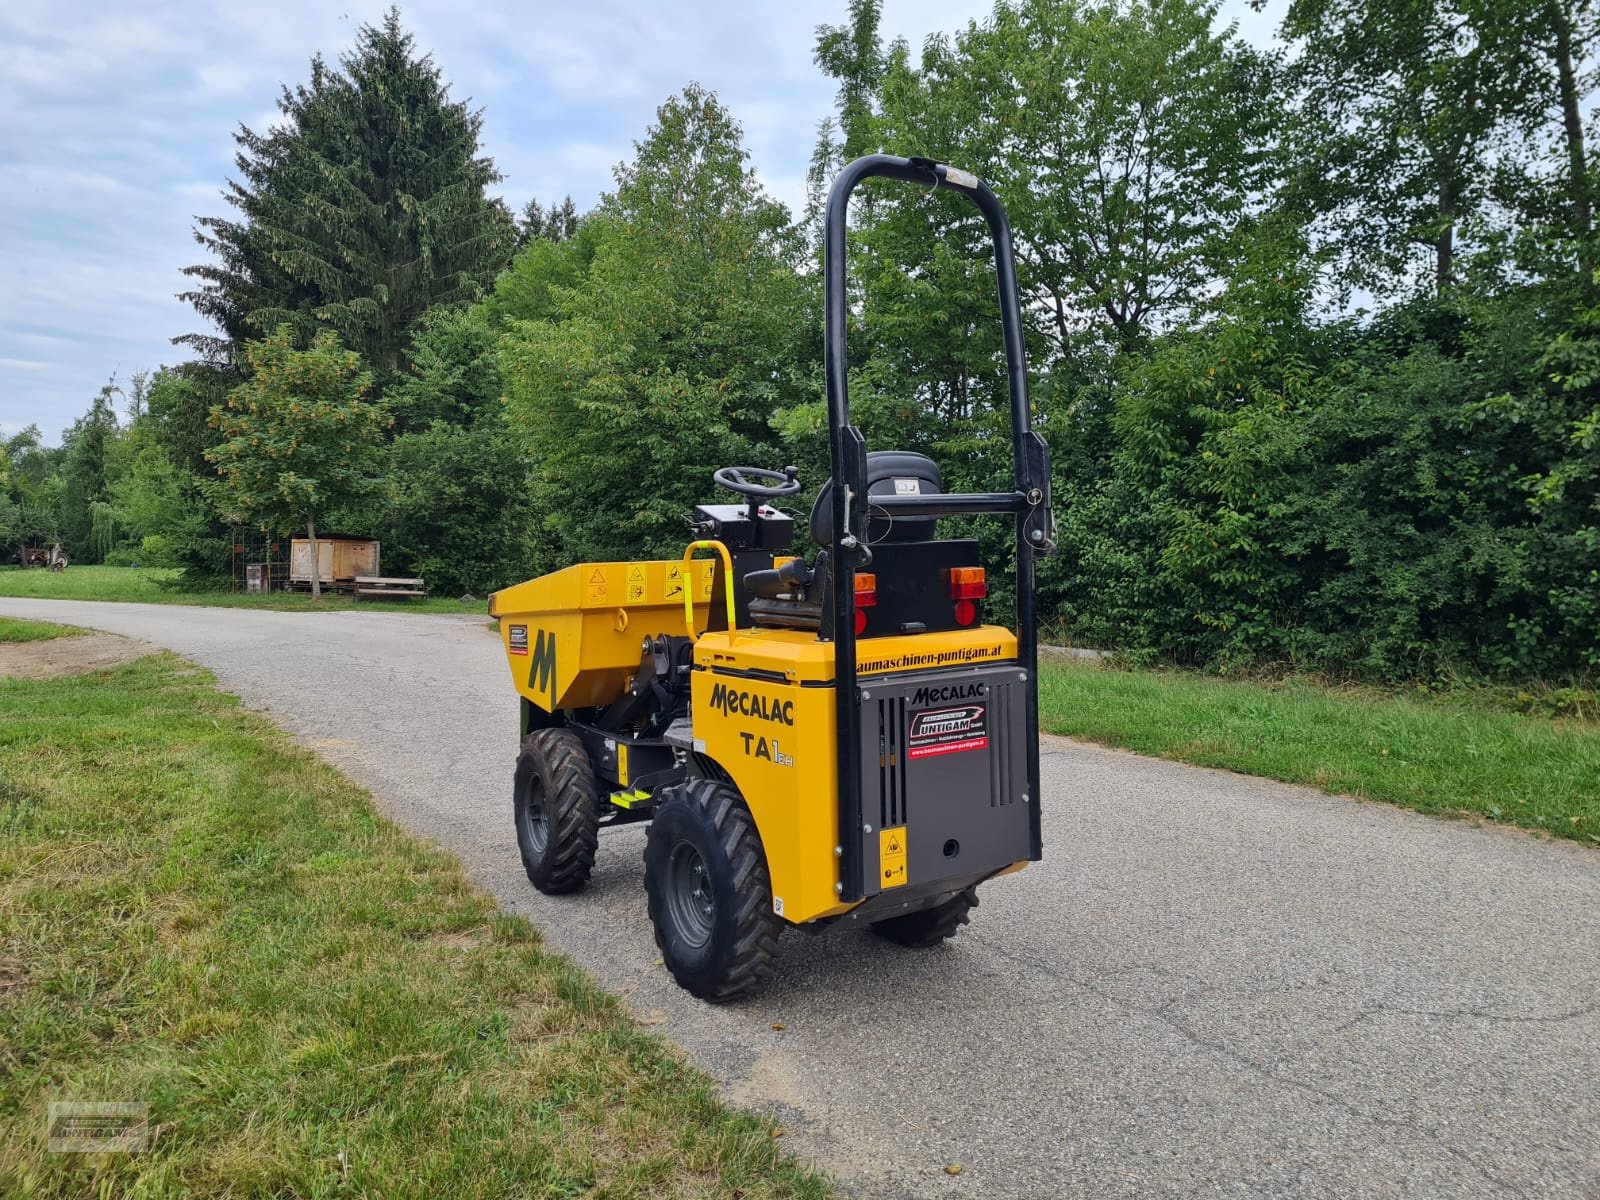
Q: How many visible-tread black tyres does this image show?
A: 3